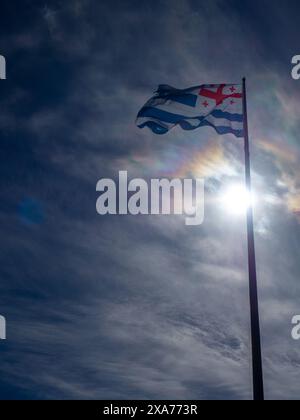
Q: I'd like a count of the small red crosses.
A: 3